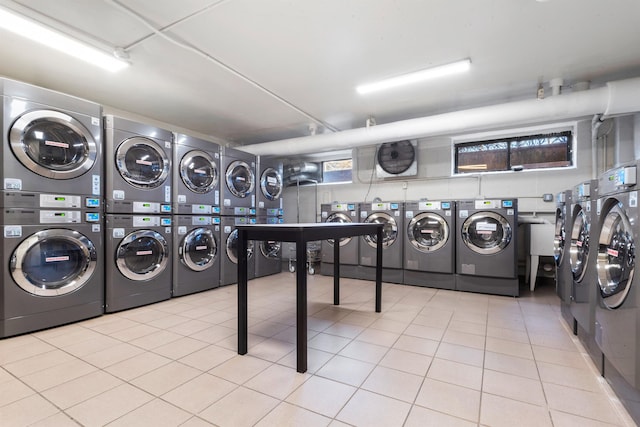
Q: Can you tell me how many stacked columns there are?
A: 5